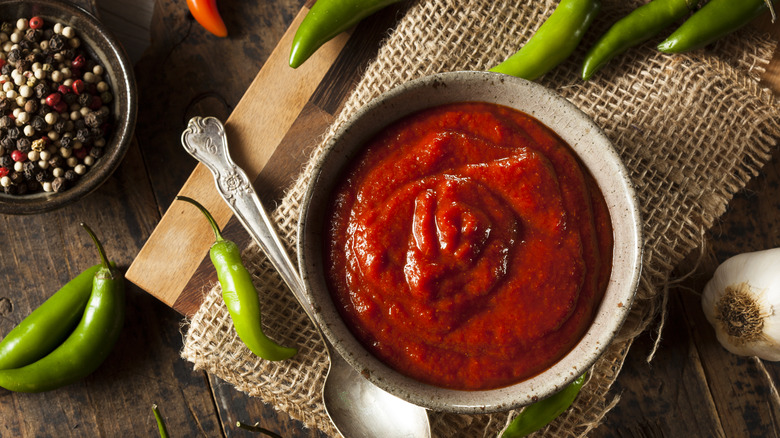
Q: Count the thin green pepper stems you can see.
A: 4